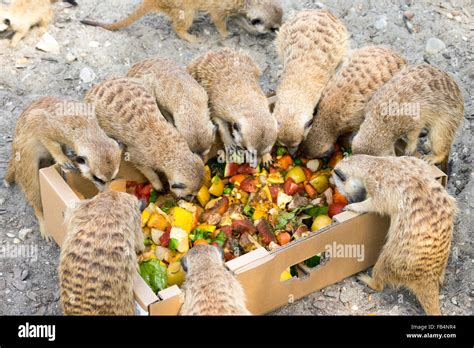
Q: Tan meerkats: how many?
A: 12